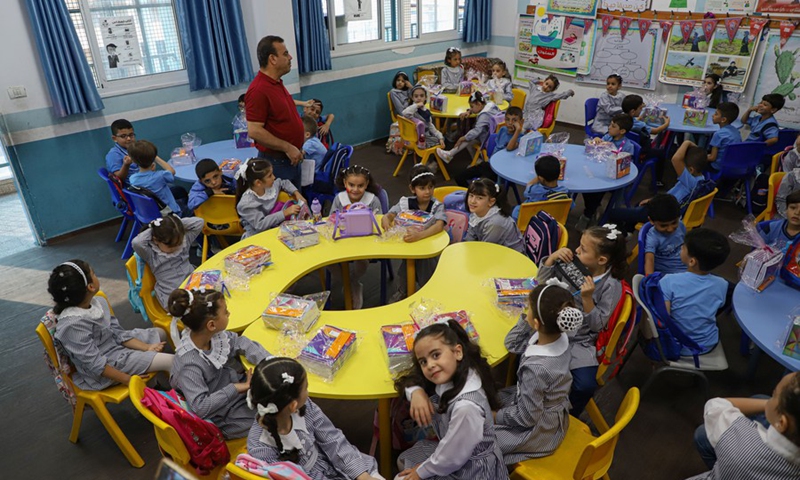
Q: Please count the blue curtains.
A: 4